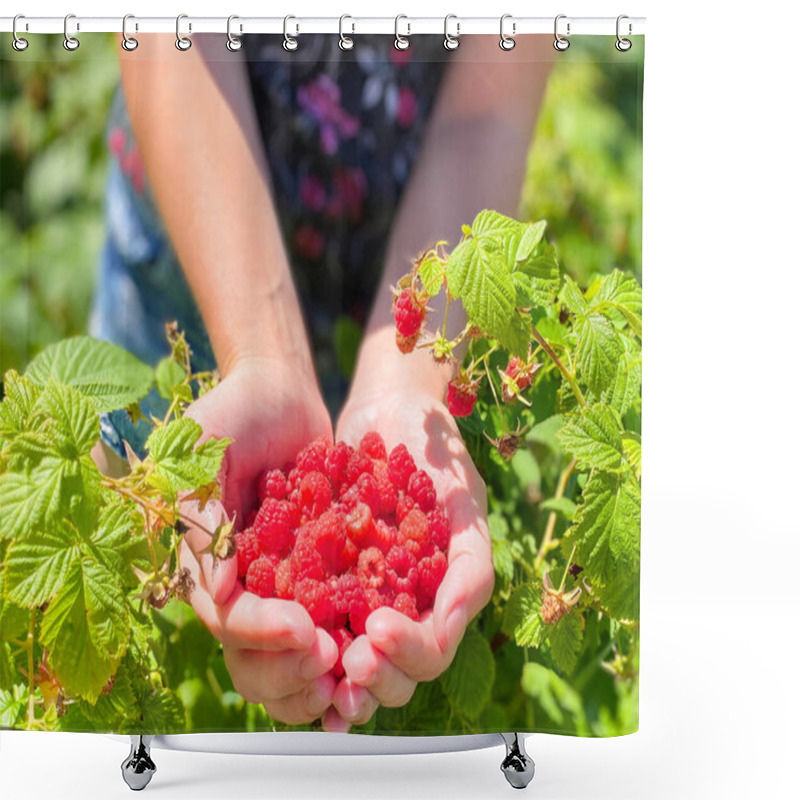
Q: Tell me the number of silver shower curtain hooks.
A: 12